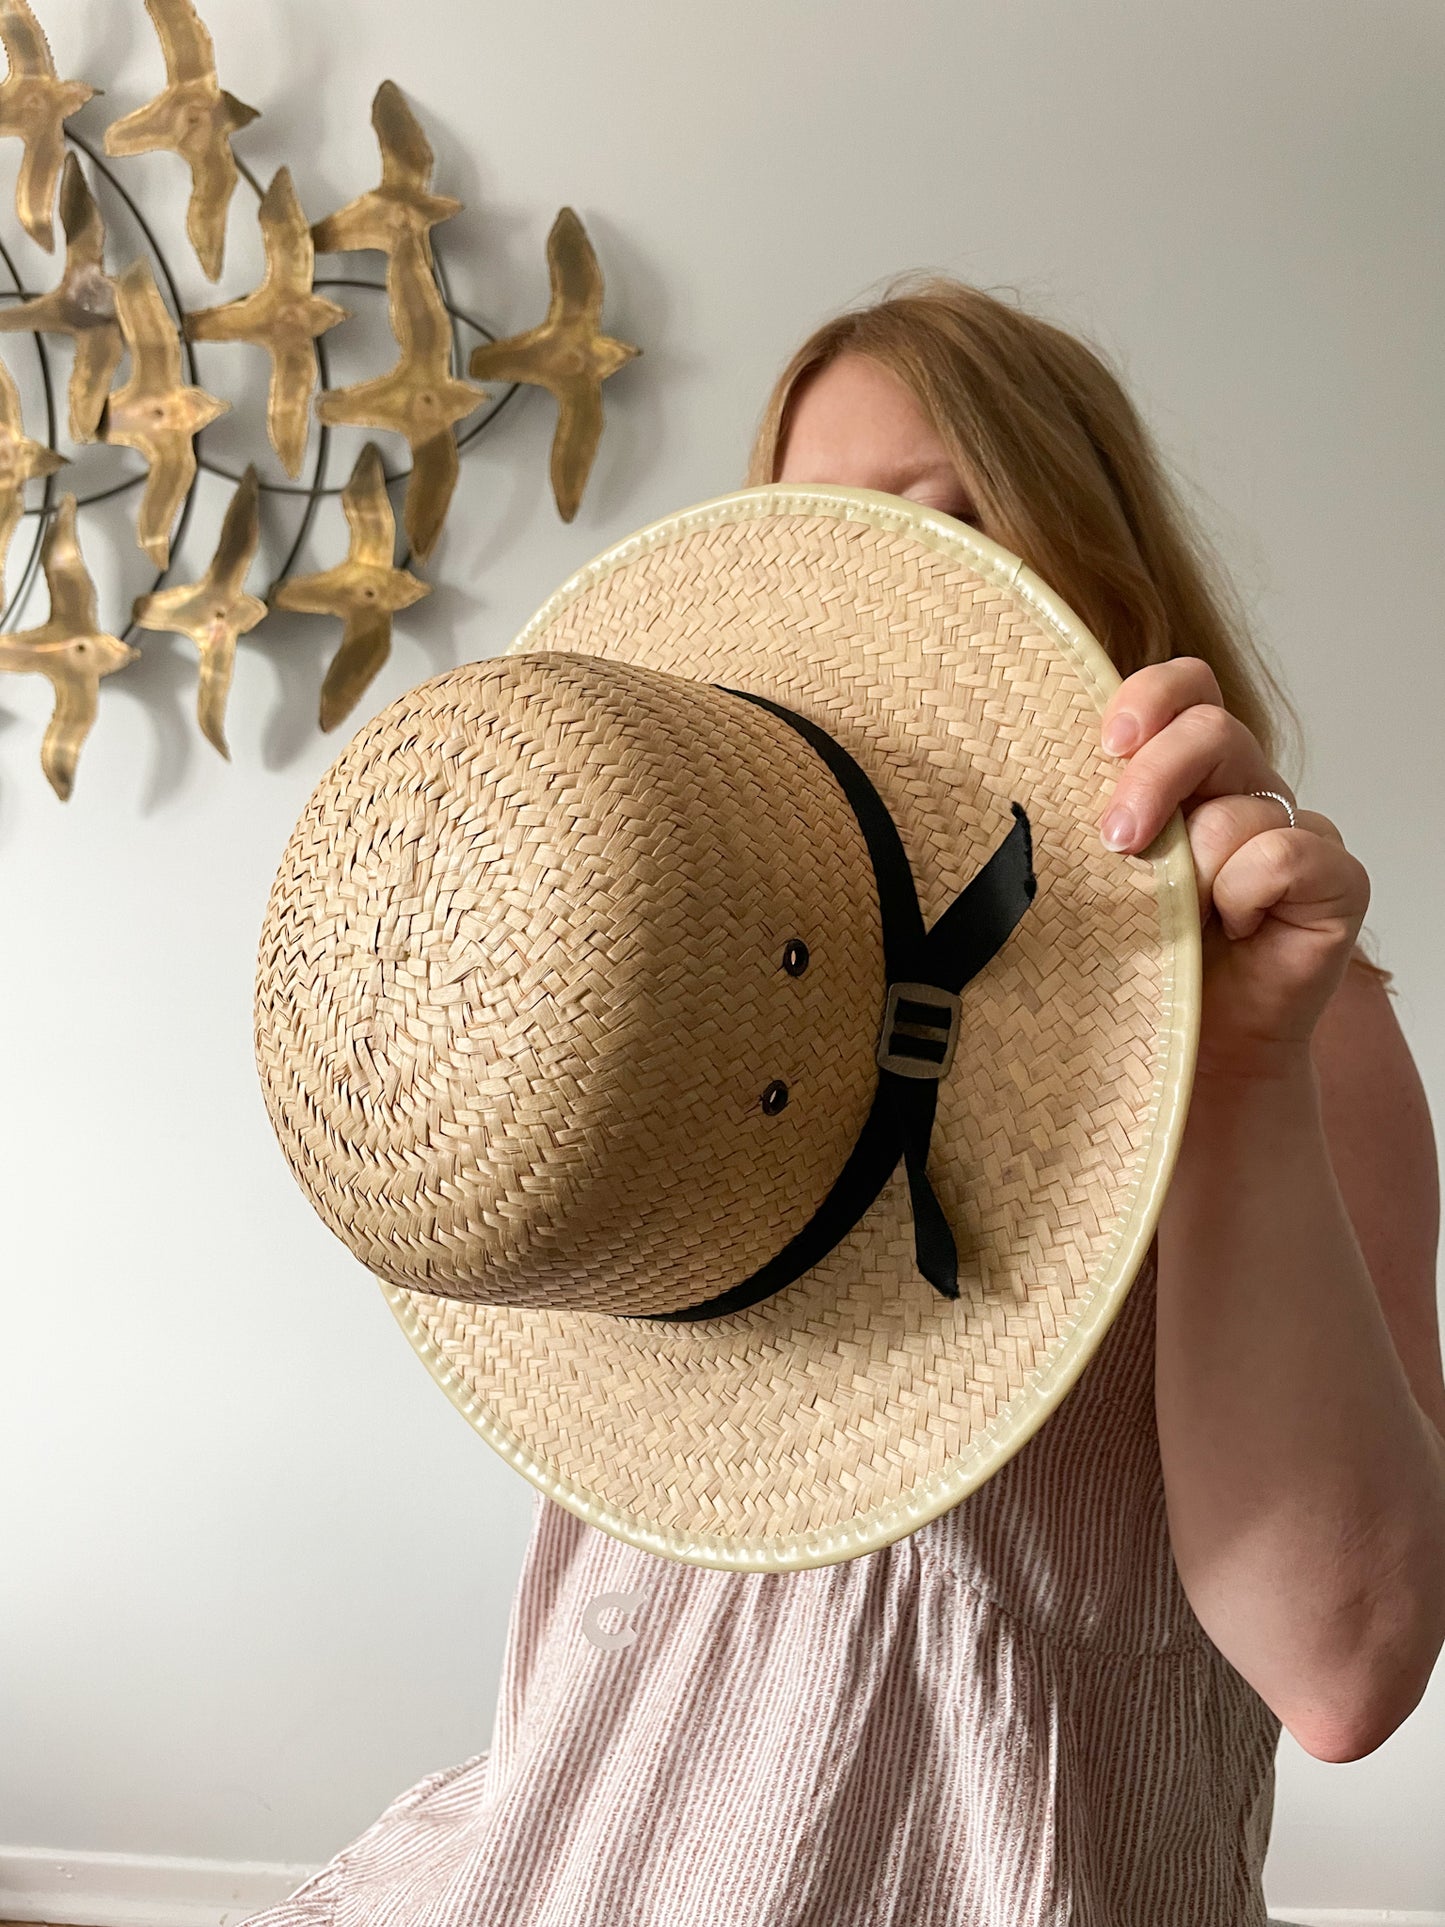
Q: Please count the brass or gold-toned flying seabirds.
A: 12